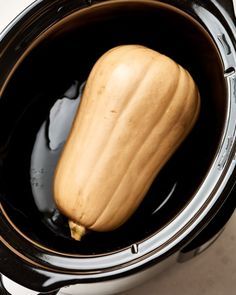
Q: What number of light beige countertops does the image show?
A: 1